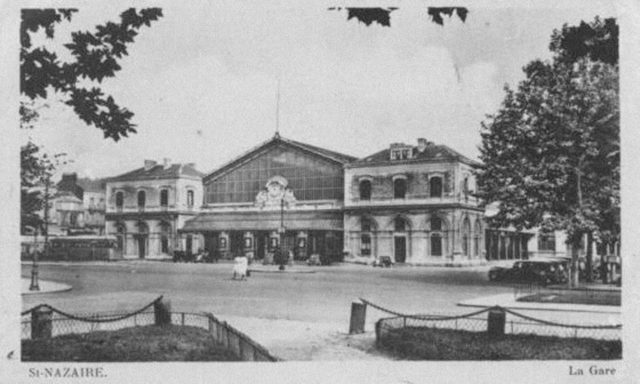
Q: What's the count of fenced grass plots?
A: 2